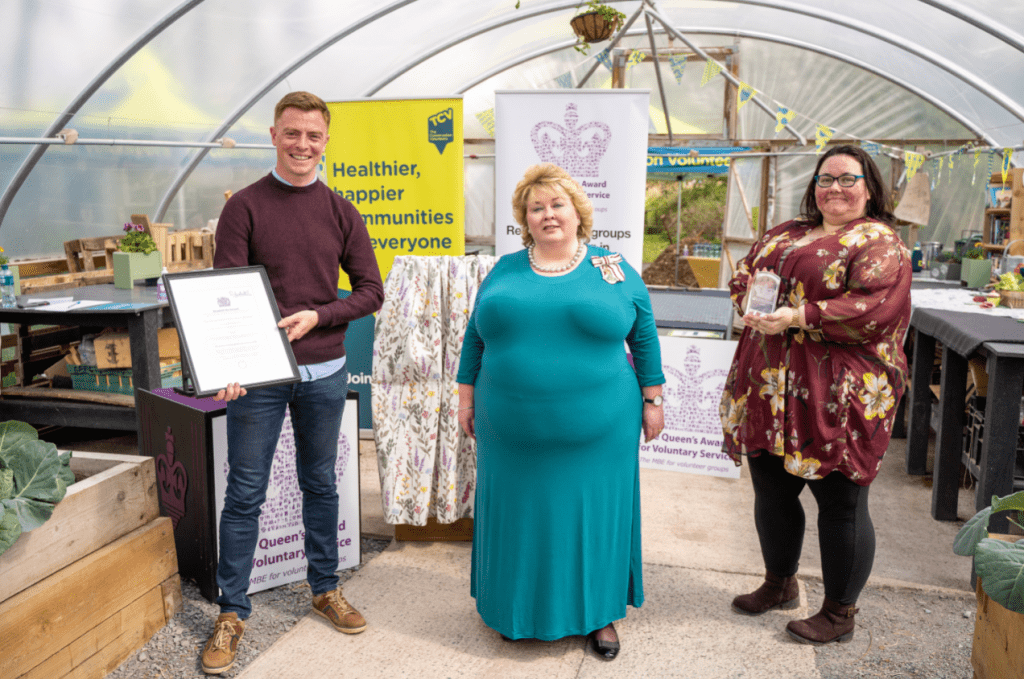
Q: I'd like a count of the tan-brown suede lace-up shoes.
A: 2